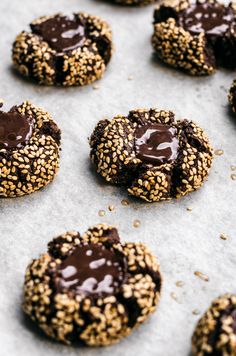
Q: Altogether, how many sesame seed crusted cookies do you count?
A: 8